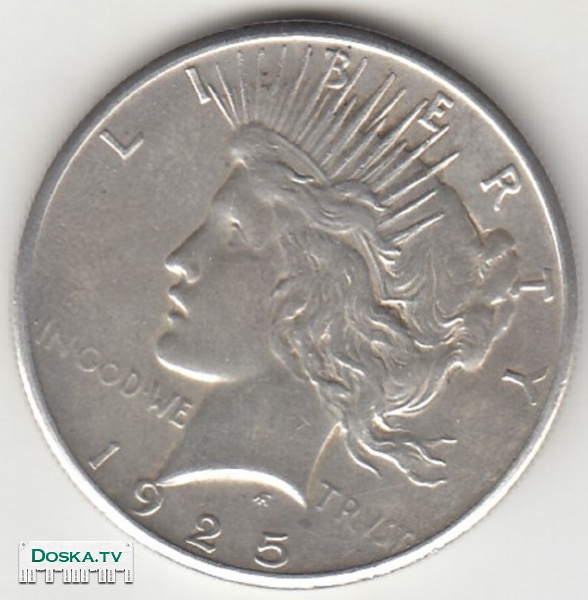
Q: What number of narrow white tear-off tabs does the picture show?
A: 9